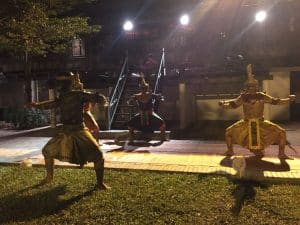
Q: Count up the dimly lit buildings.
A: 1